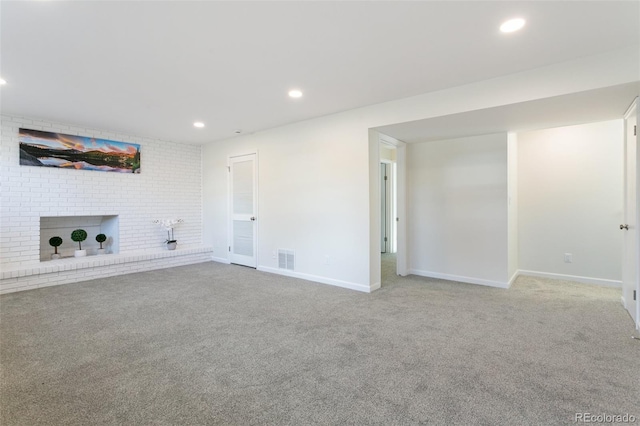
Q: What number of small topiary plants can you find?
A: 3